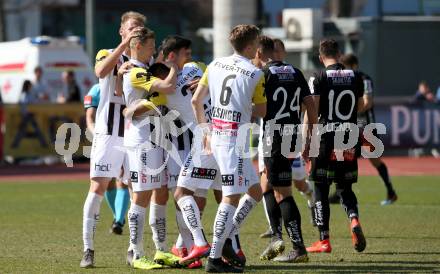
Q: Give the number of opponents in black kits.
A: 3